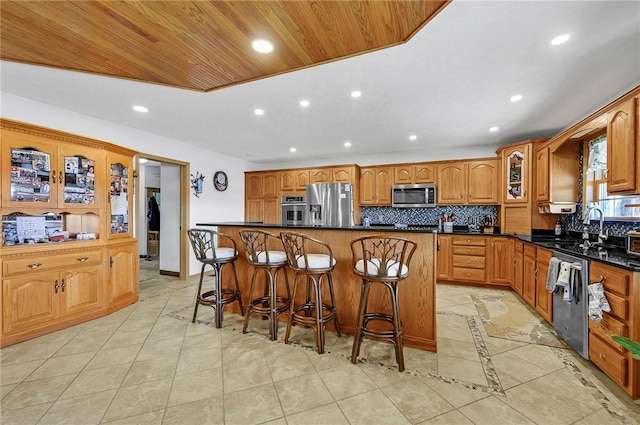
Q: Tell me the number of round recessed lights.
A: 11